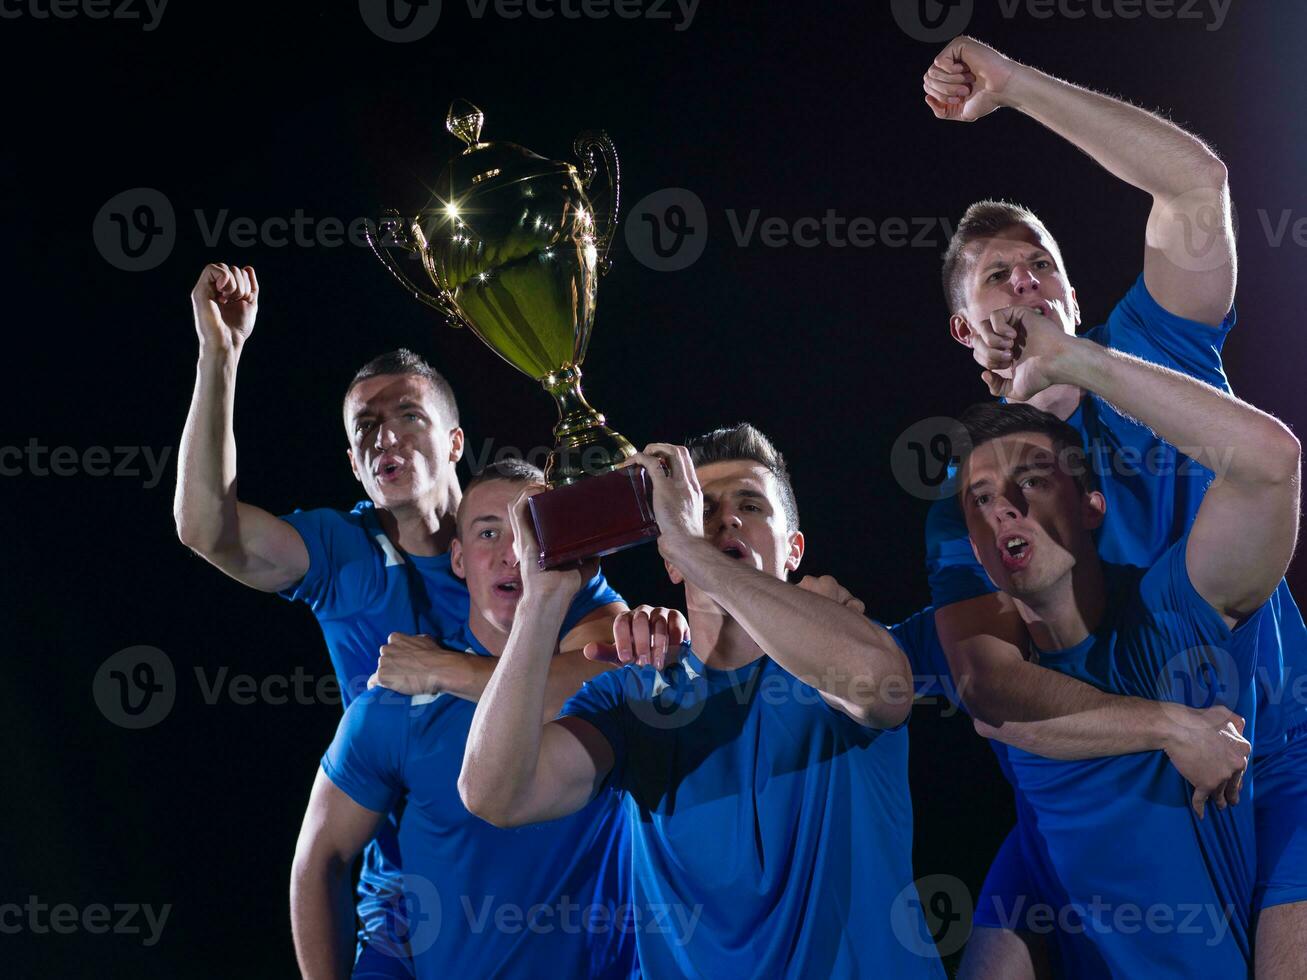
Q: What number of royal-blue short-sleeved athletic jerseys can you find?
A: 5